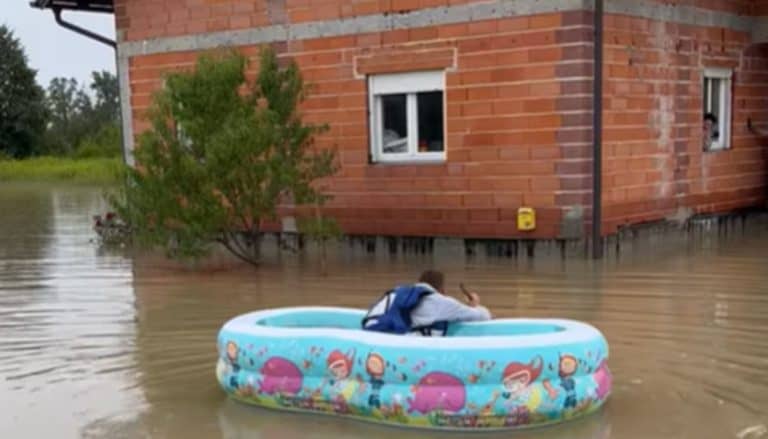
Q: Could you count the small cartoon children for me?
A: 5